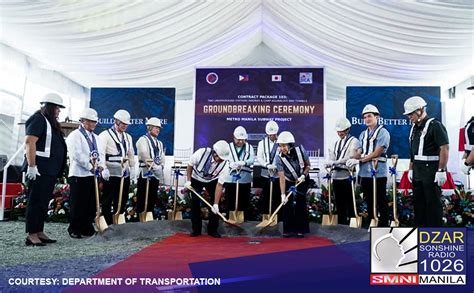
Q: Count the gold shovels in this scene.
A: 12